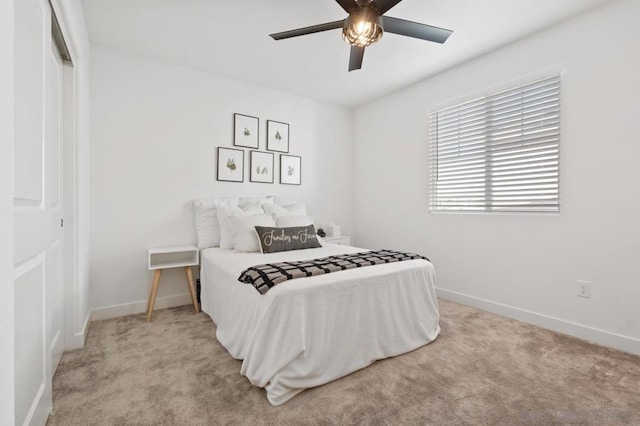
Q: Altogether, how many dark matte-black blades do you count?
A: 5